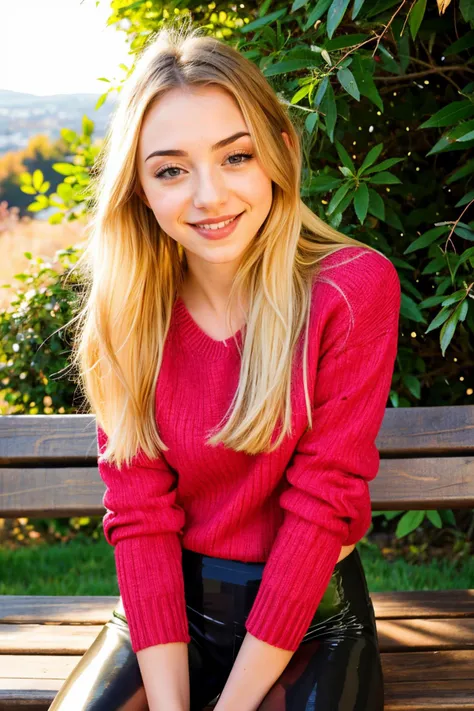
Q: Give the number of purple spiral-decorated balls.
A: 0